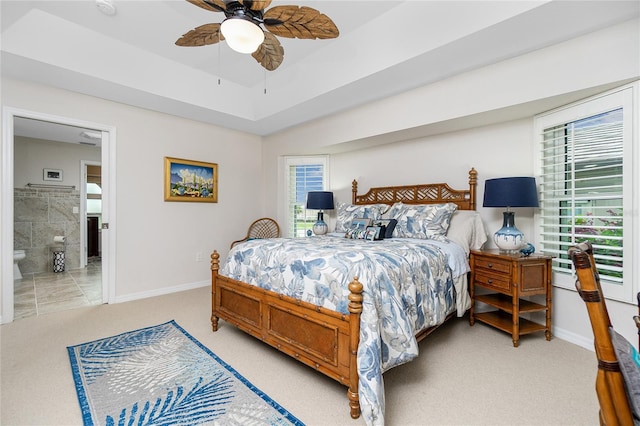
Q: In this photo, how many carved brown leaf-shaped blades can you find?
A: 5